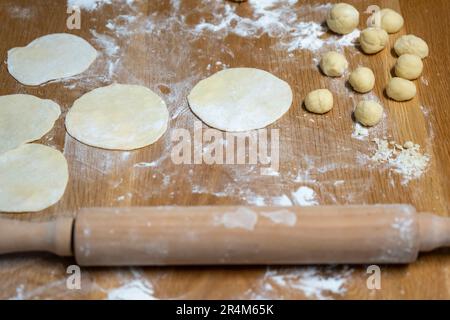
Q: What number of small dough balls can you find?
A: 10